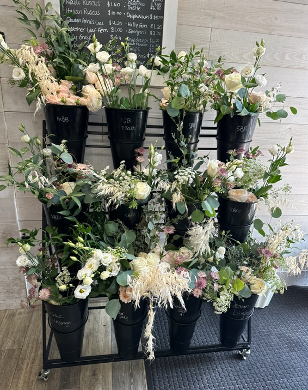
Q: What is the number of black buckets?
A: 12